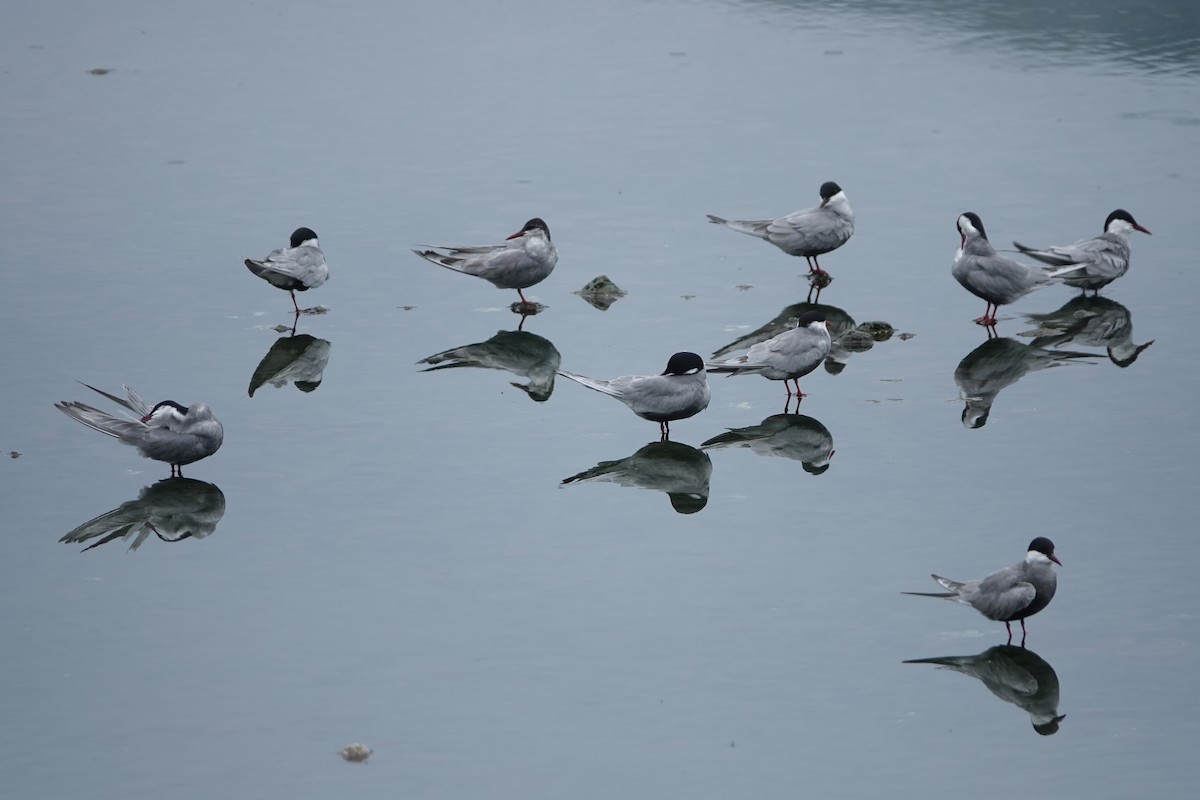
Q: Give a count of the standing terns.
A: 9